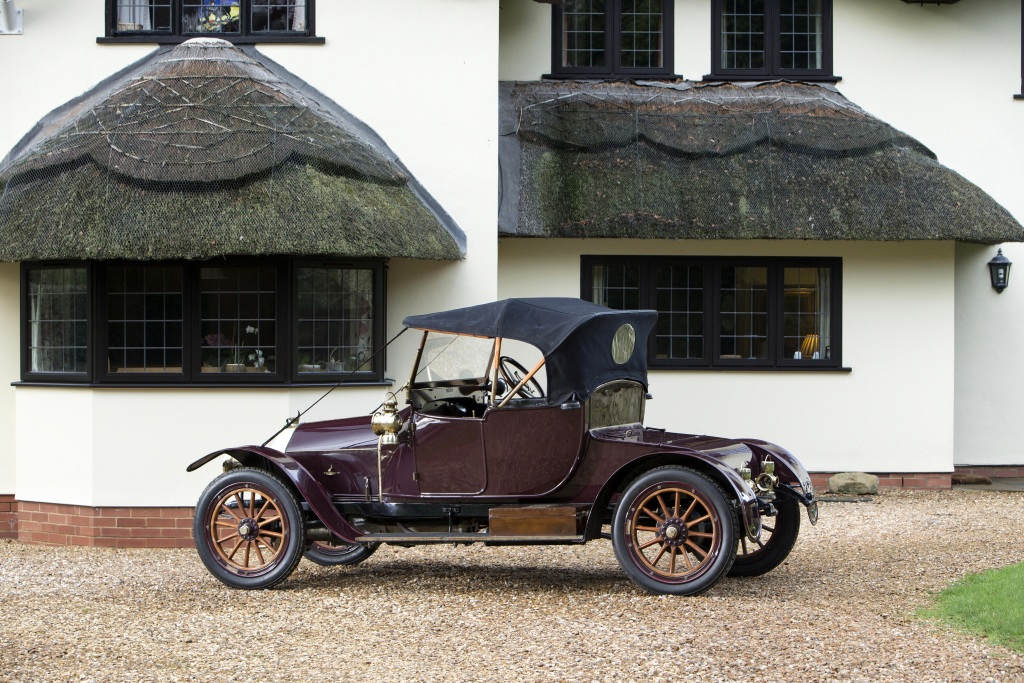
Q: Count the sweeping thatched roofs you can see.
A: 2